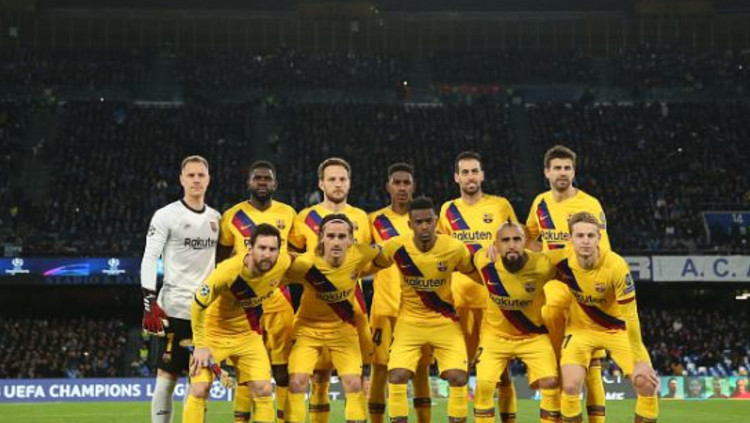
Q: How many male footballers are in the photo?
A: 11